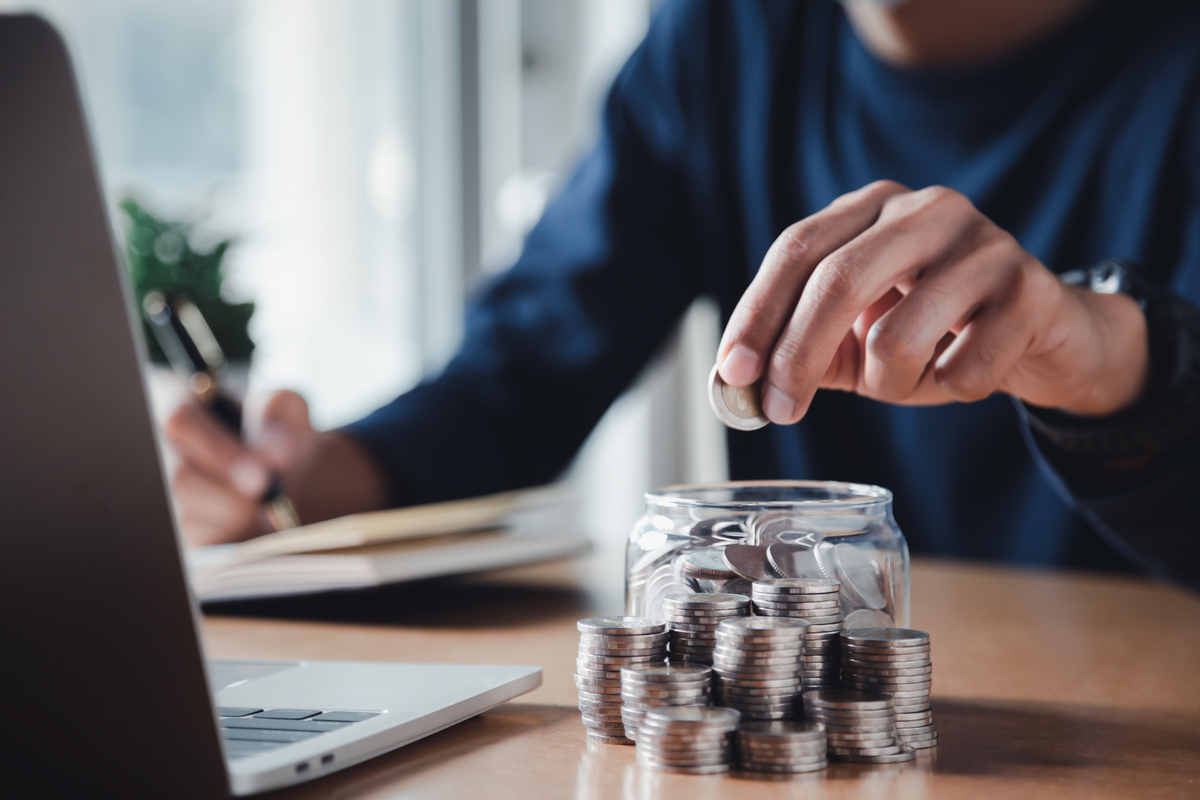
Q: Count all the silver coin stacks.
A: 9